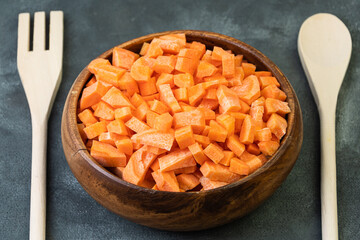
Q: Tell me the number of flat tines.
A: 3